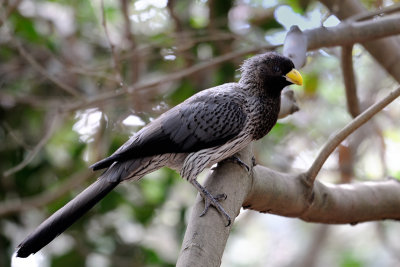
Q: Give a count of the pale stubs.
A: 2